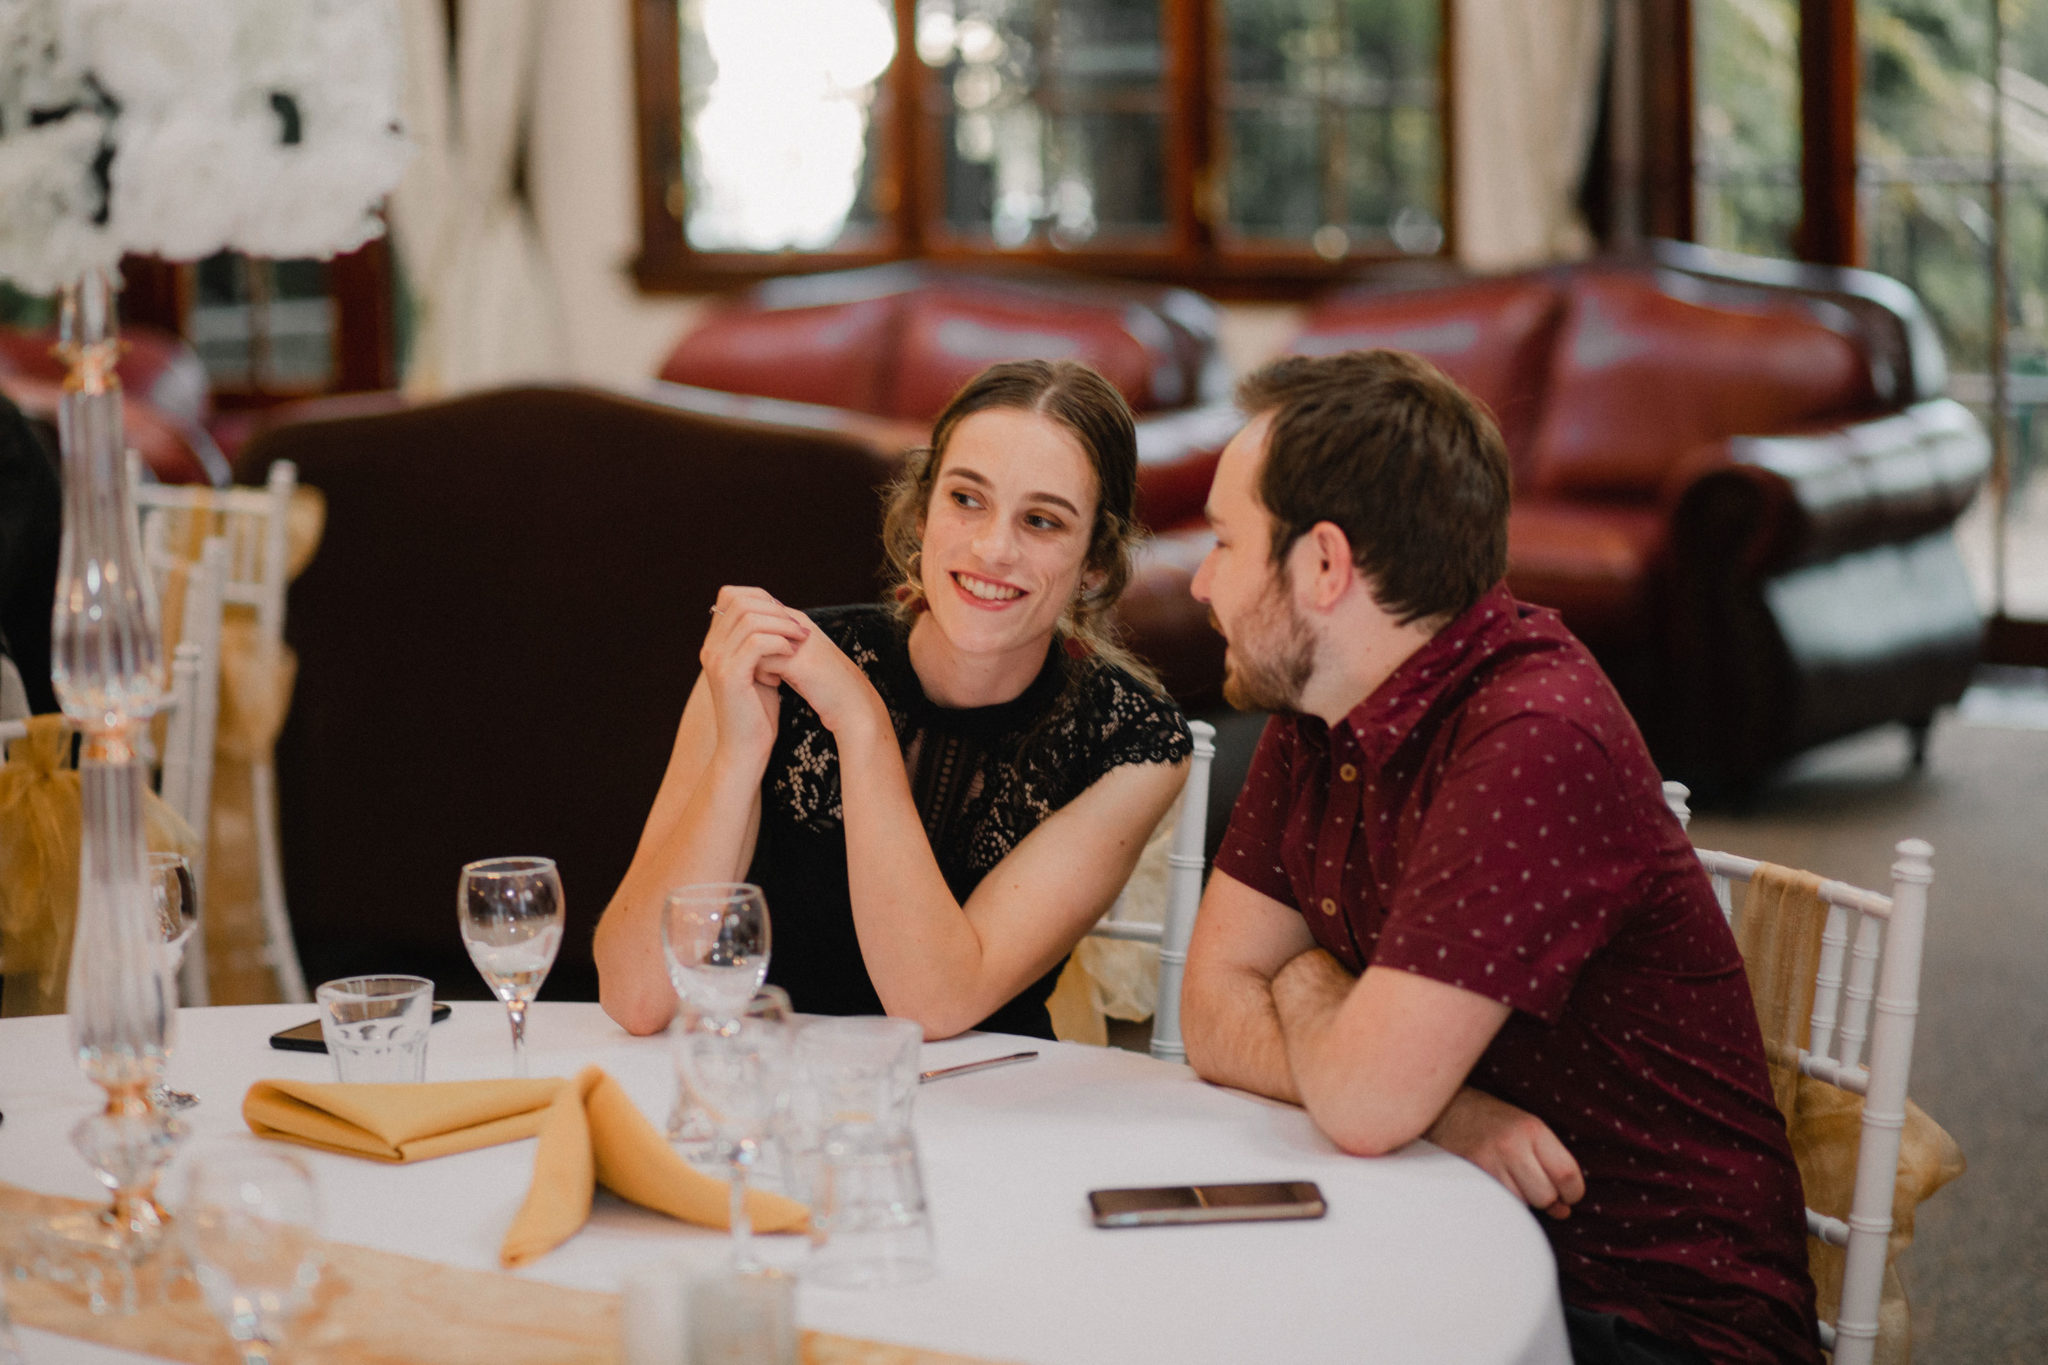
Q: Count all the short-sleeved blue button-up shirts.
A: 0